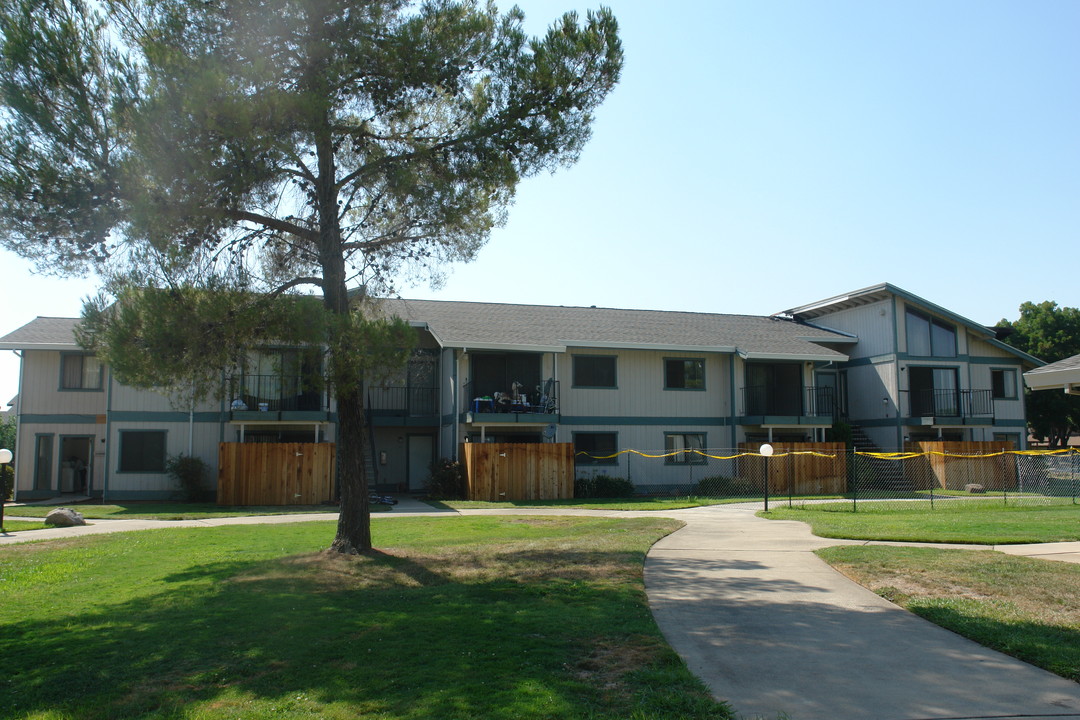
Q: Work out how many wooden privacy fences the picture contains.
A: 4